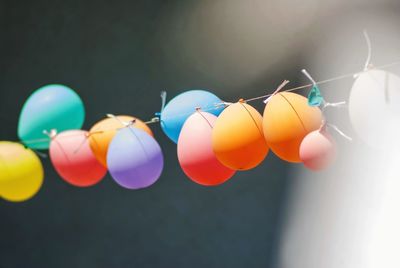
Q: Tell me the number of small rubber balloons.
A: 11